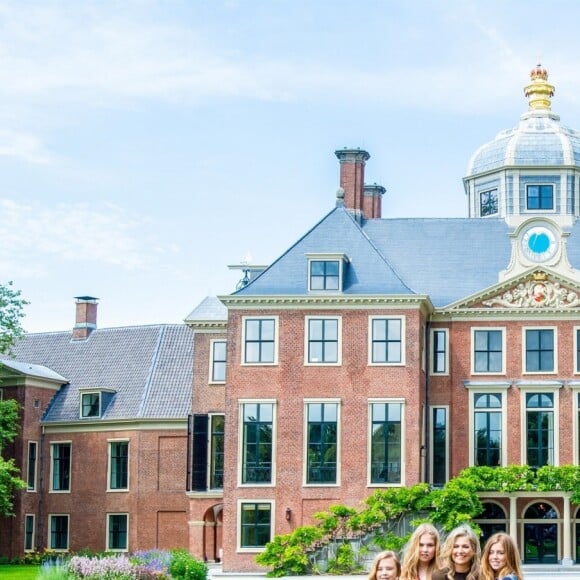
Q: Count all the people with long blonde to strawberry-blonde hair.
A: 4